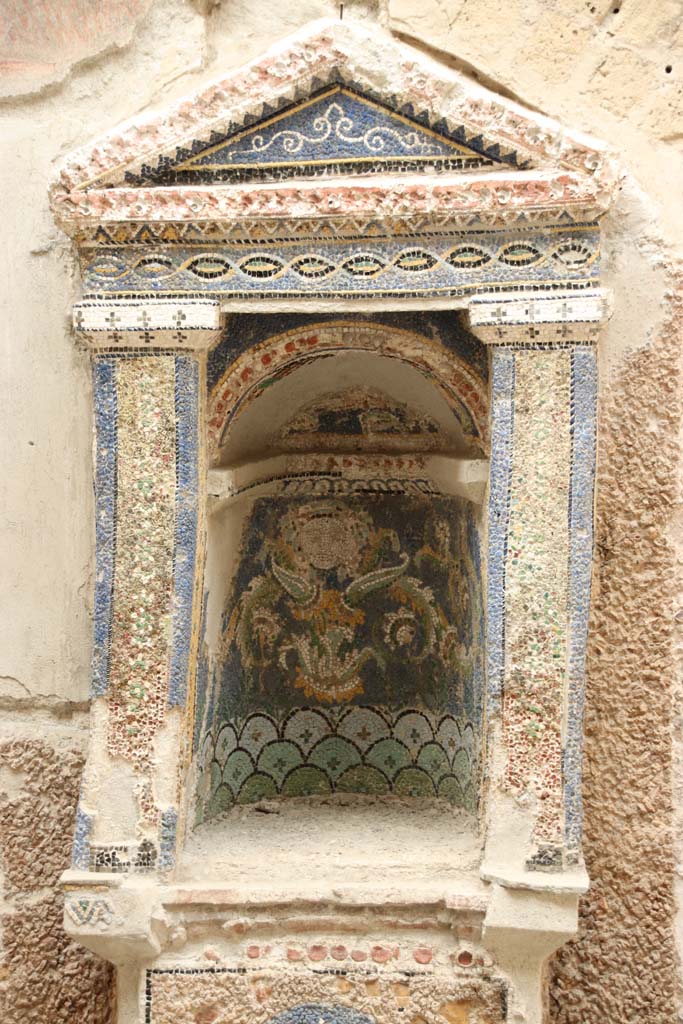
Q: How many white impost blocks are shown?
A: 2